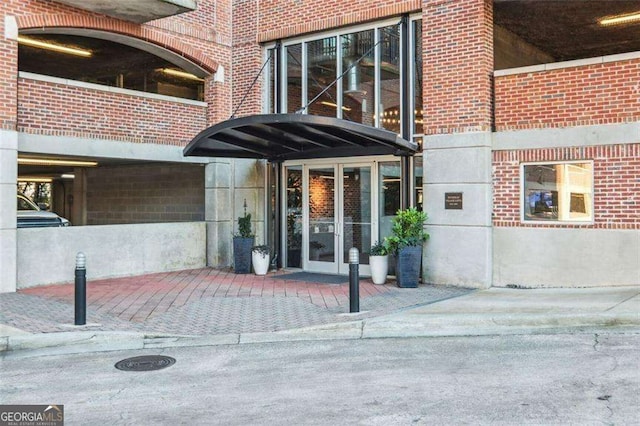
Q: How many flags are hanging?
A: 0